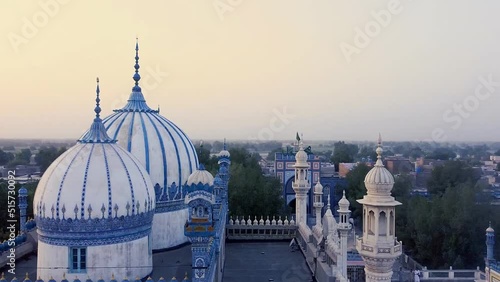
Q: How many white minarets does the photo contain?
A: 4